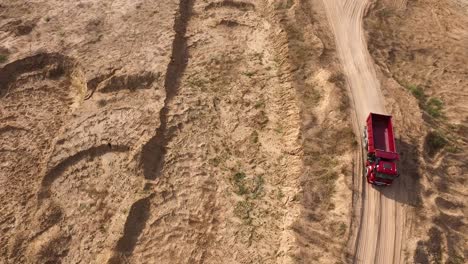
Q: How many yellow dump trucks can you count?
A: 0